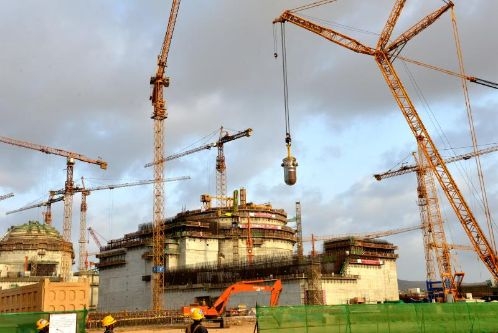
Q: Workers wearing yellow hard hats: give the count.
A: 3